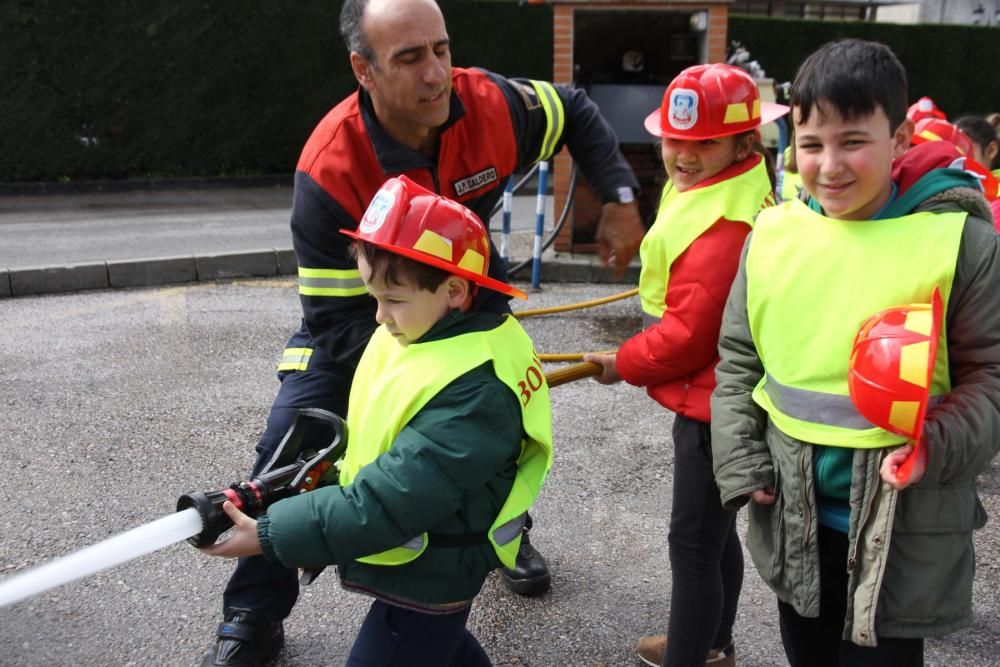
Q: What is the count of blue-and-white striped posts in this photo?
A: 2